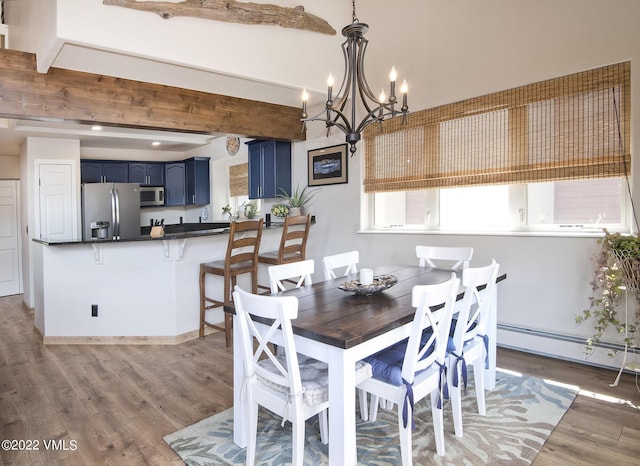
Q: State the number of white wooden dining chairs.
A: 6